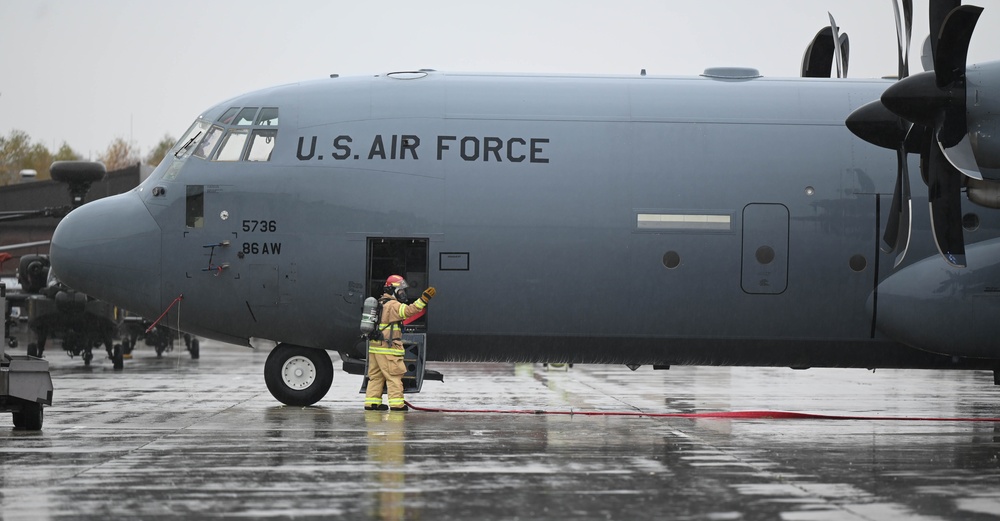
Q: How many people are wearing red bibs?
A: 0